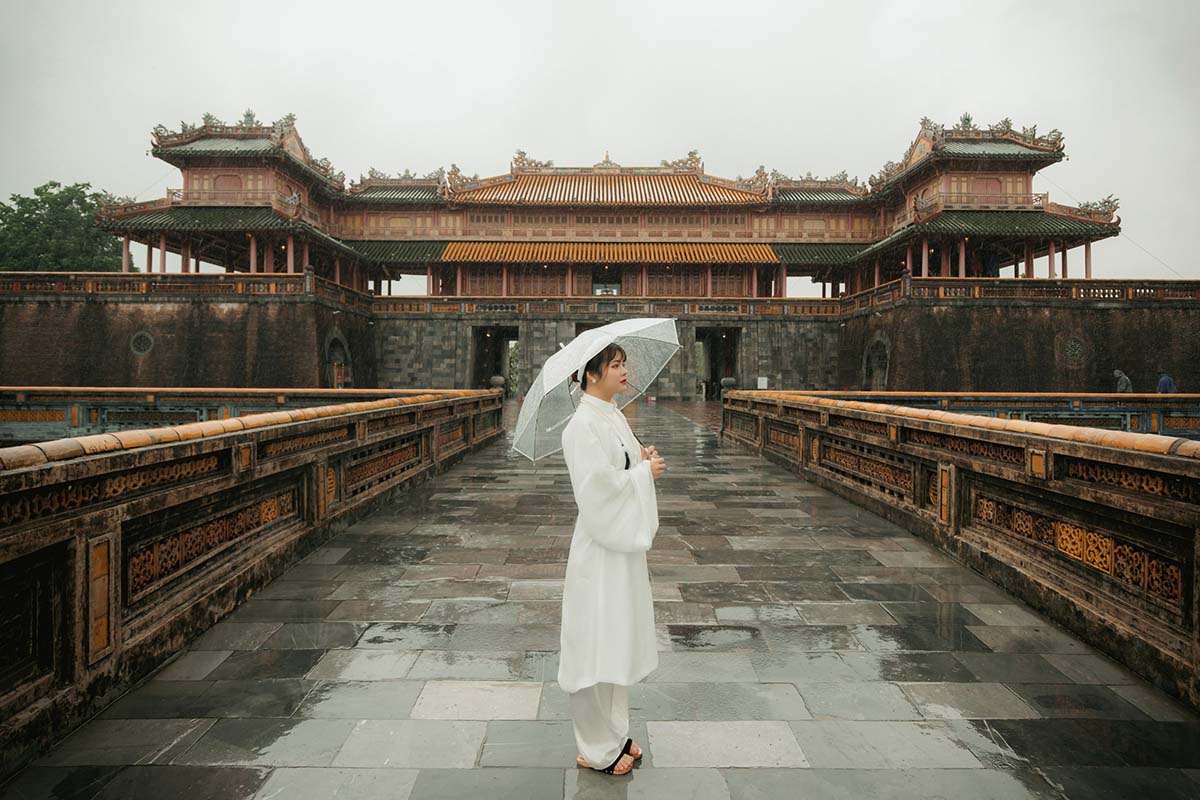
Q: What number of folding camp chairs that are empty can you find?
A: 0